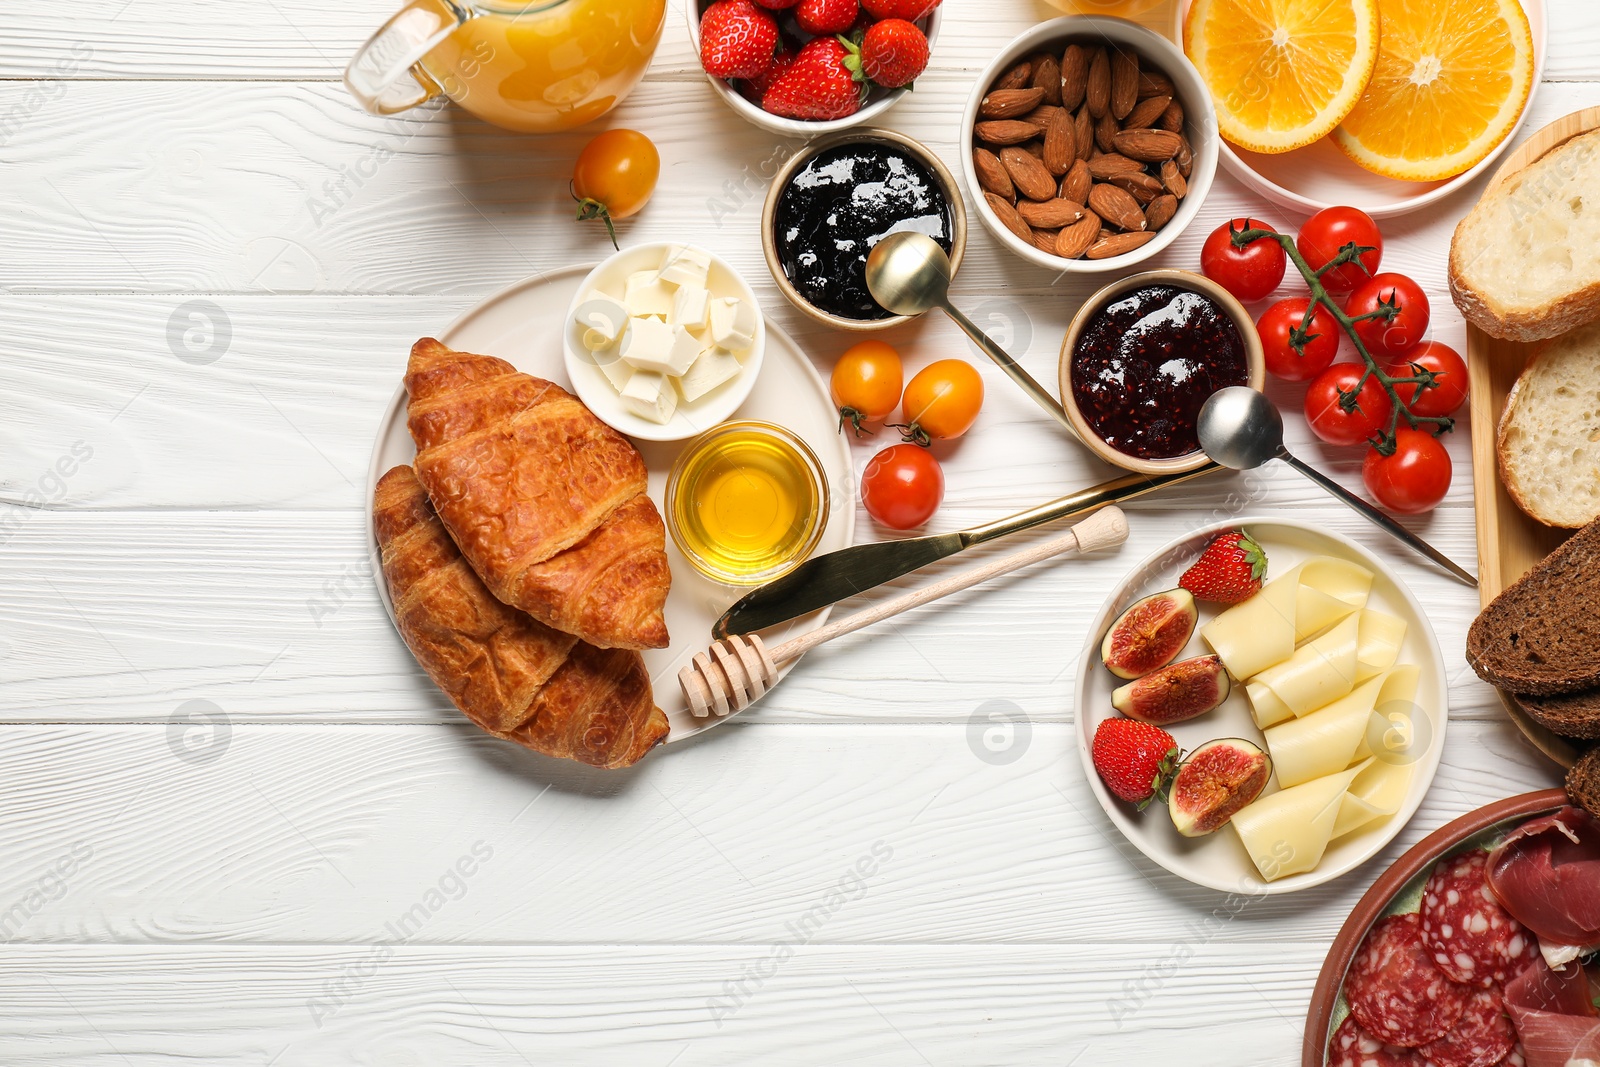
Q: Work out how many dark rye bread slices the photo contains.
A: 3